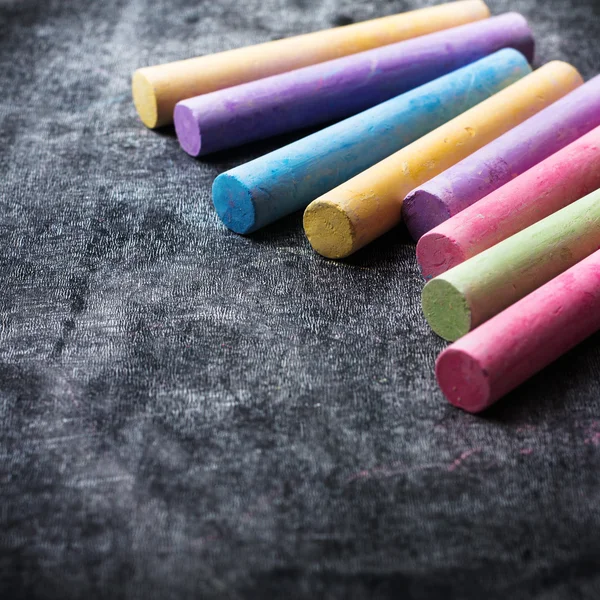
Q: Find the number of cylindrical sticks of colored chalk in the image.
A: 8